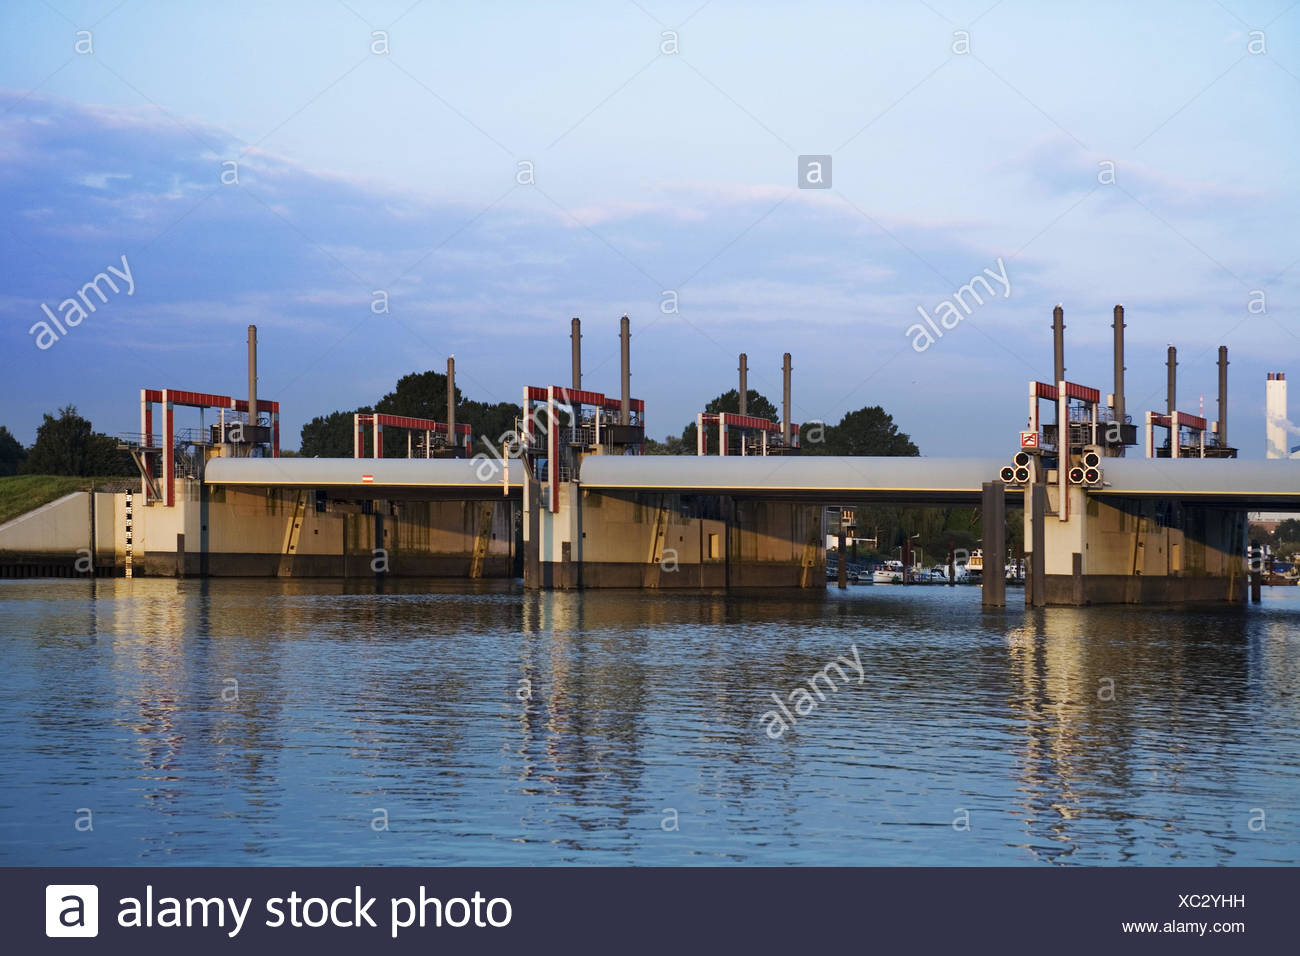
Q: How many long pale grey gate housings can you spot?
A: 3